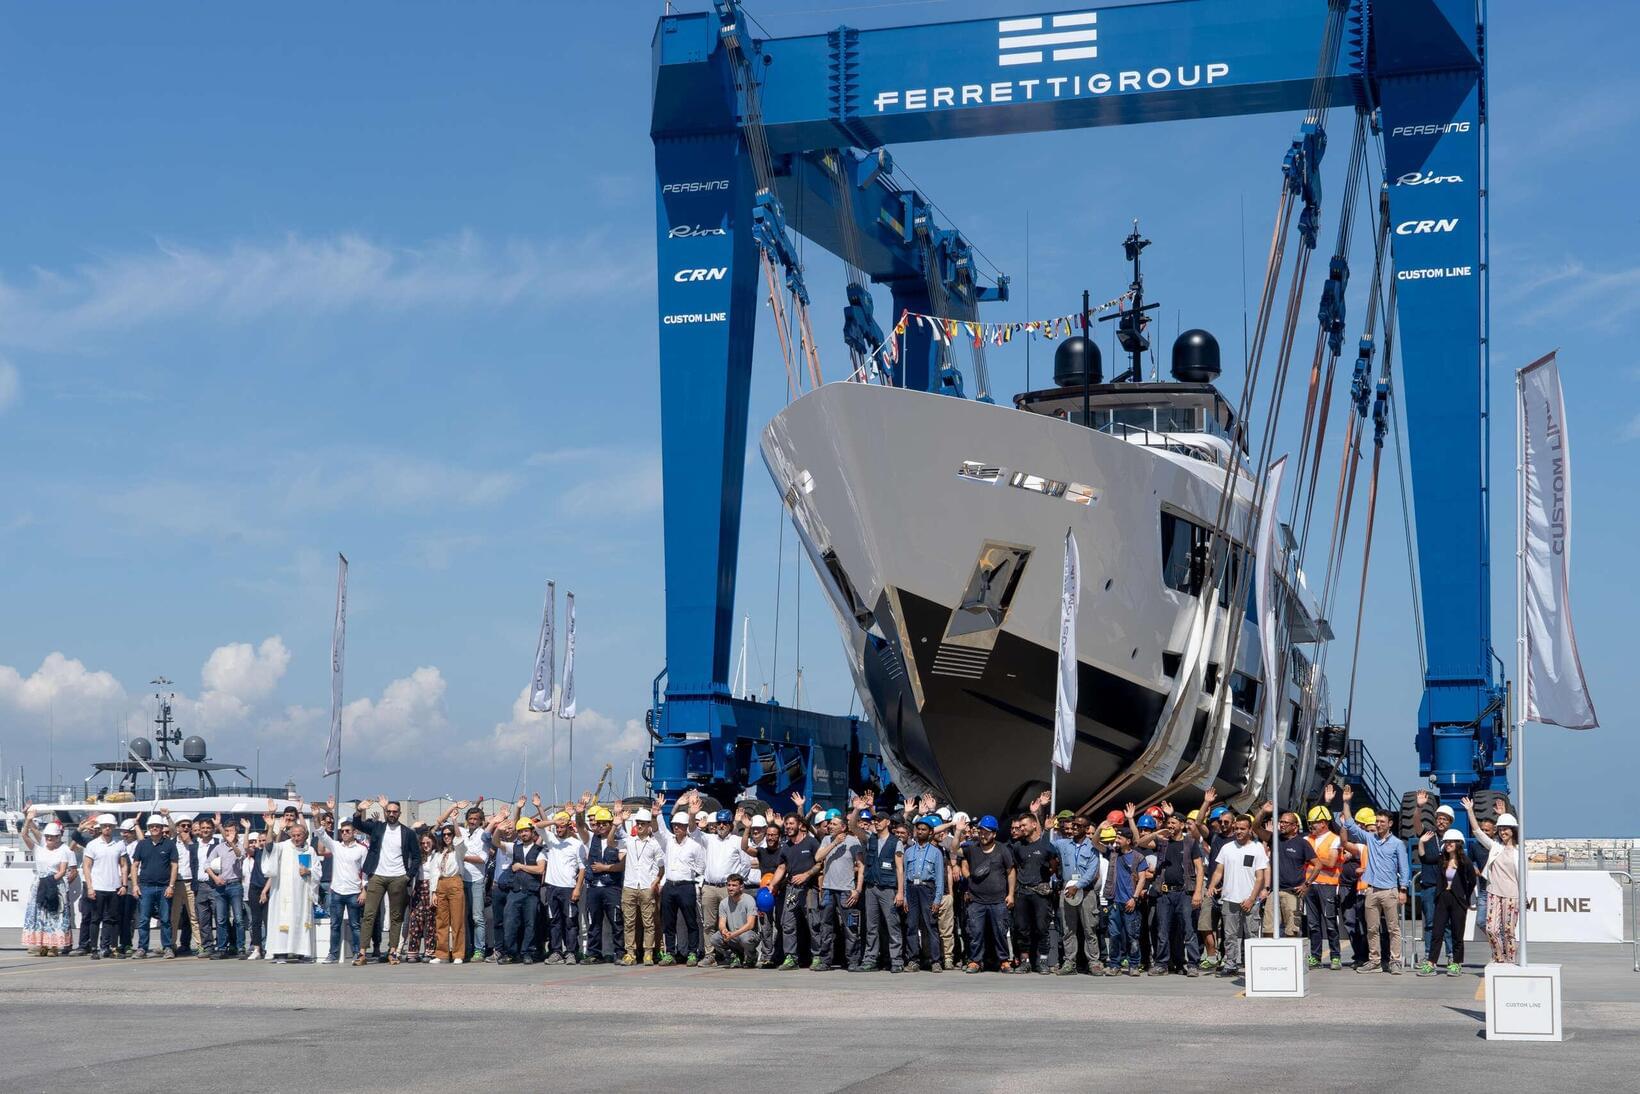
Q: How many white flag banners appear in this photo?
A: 6